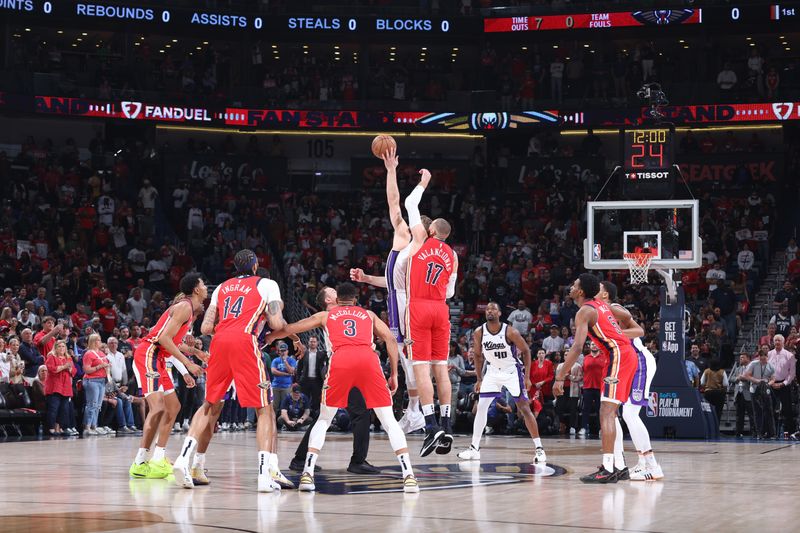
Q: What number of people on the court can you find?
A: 11